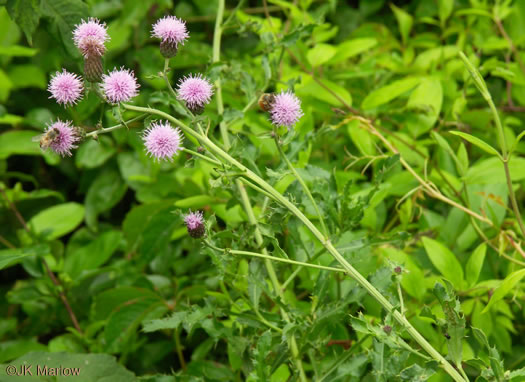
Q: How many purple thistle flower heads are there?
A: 9